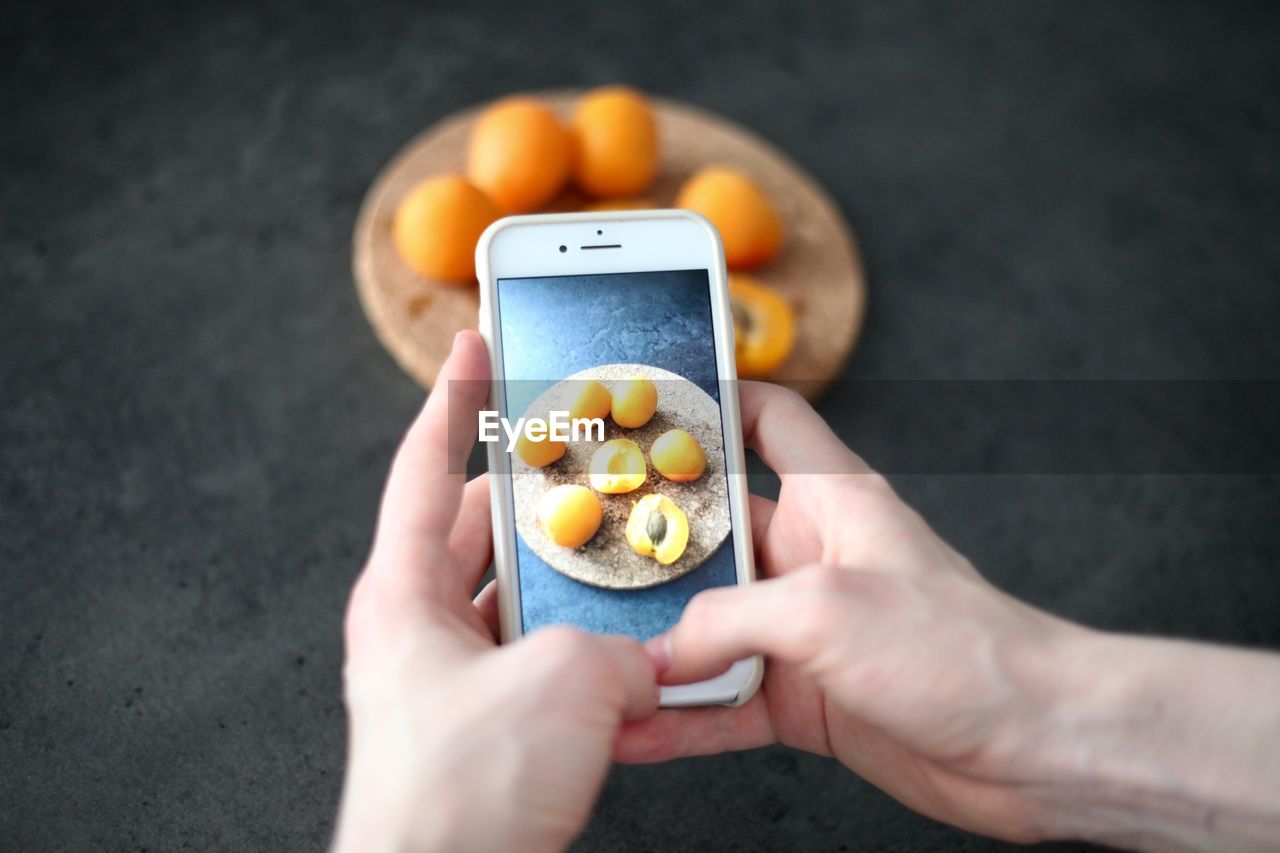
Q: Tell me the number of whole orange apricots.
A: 4